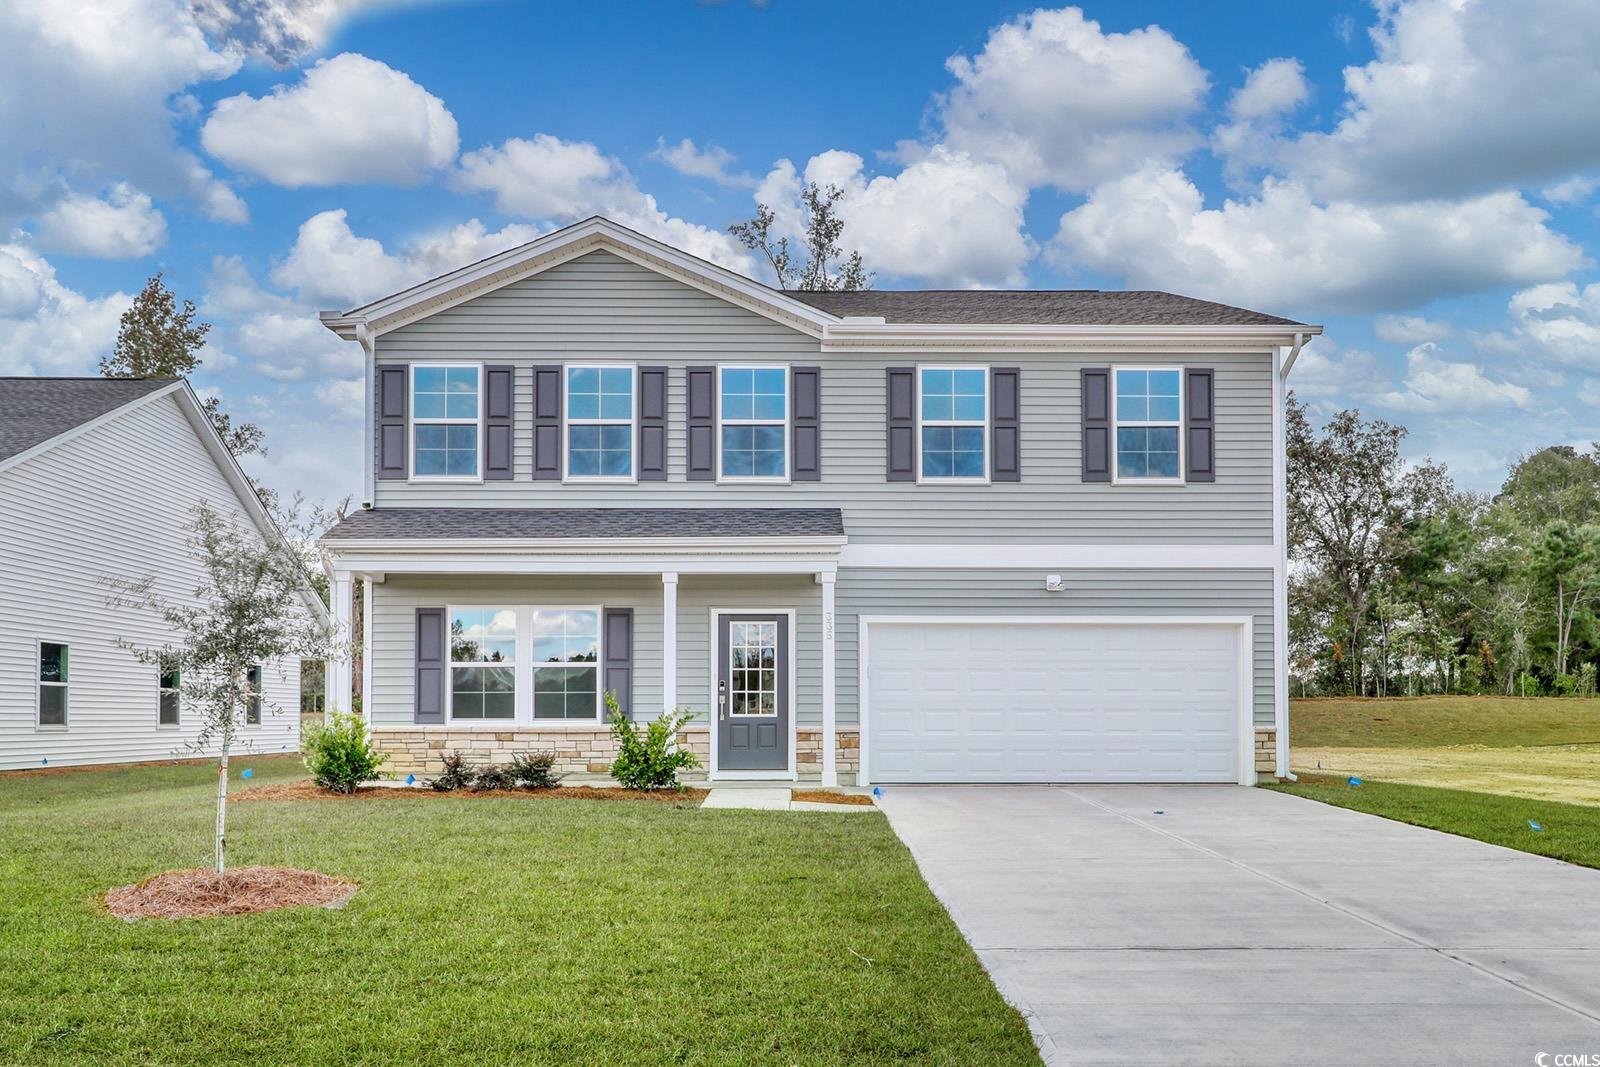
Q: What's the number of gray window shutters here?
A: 12